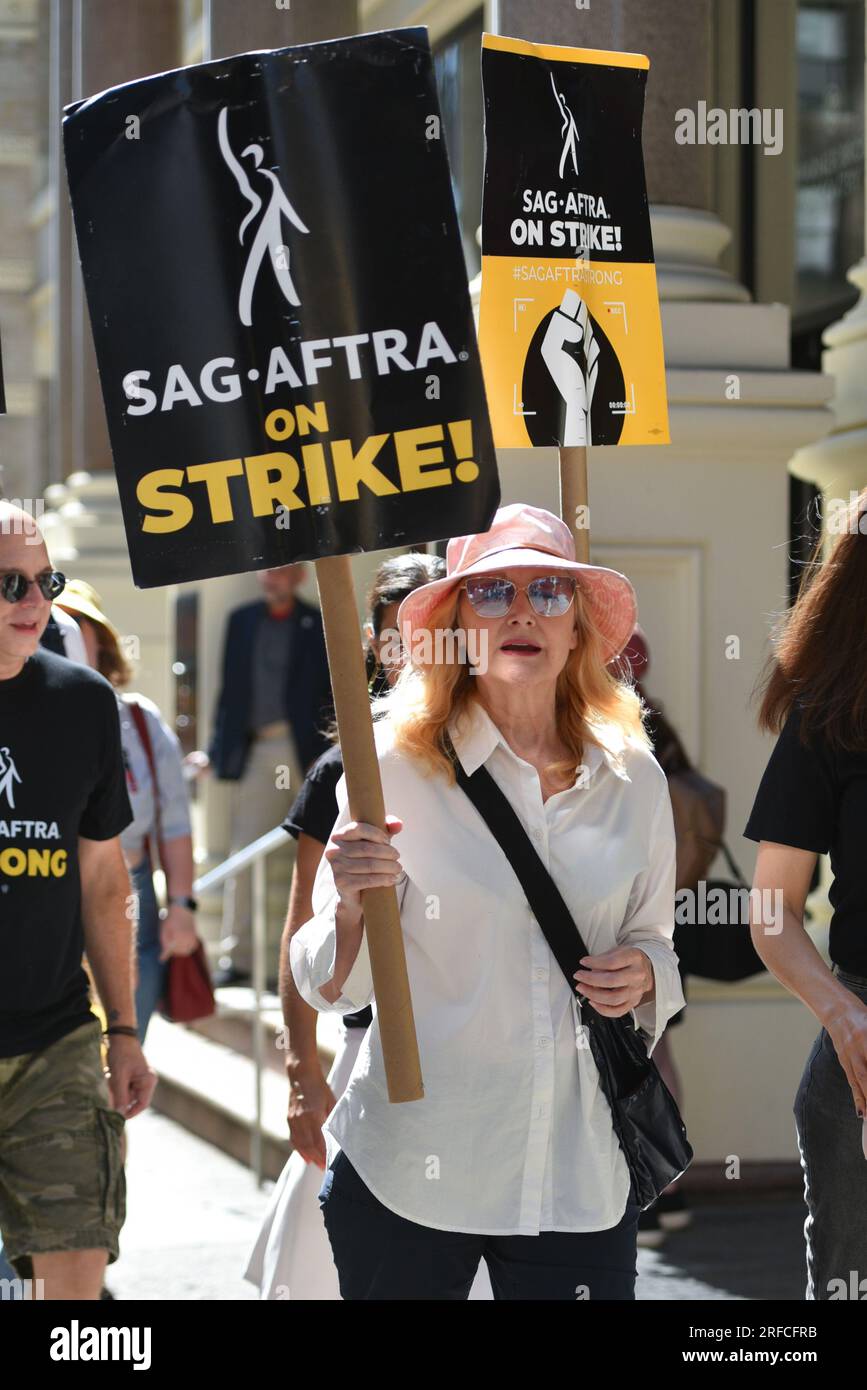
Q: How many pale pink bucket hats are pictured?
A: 1